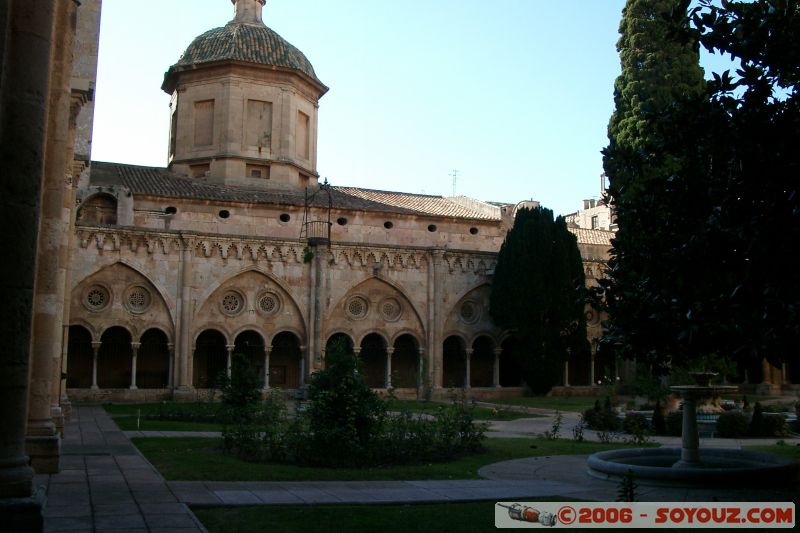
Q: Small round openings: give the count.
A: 7